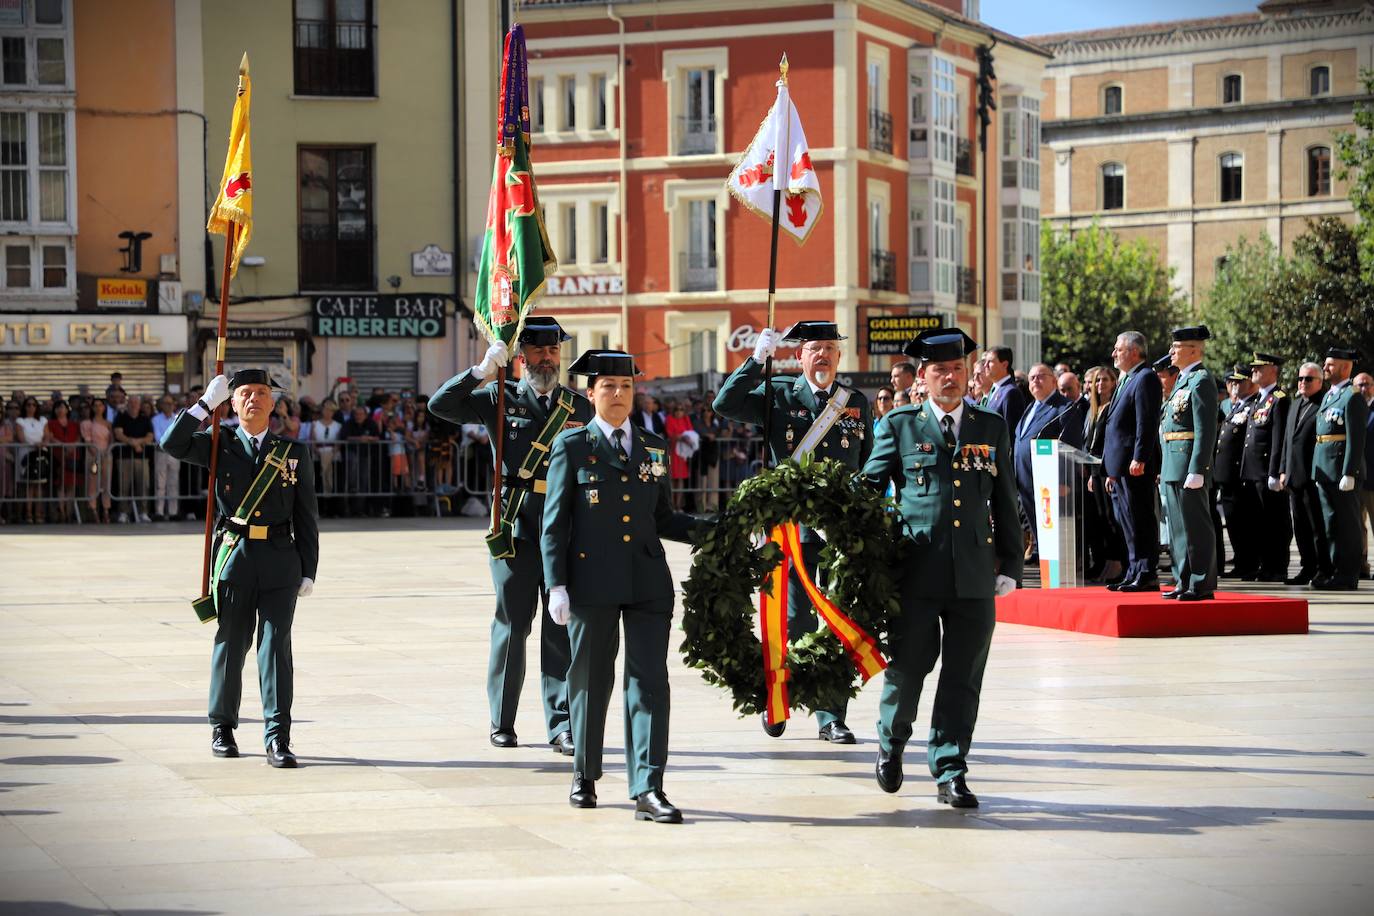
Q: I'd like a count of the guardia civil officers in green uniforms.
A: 7